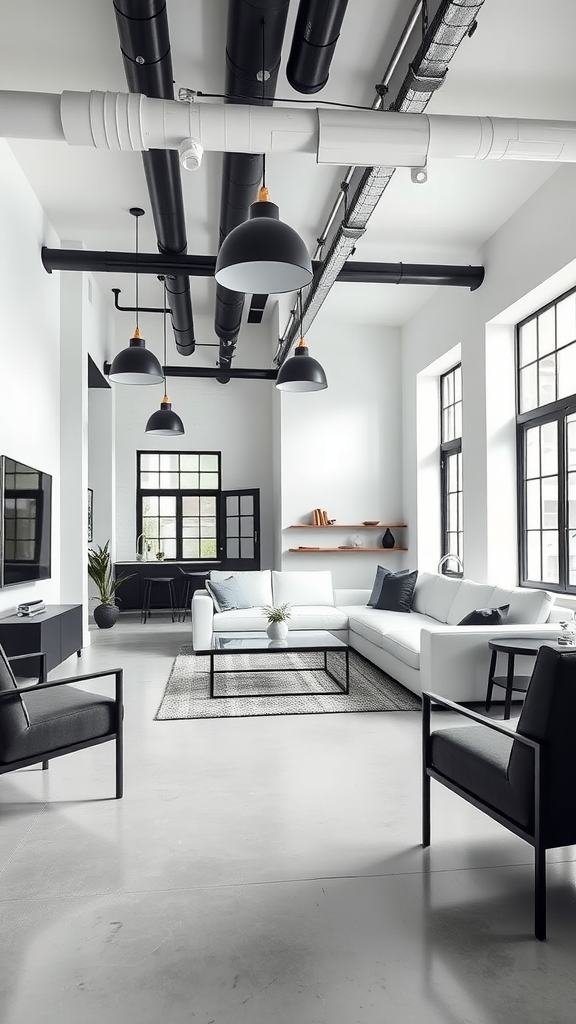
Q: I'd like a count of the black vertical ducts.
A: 3